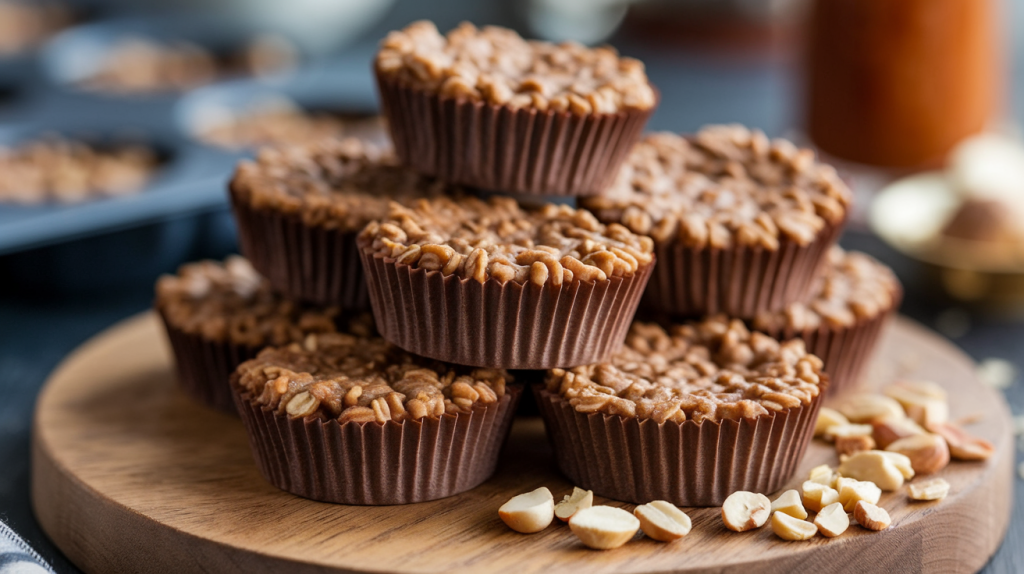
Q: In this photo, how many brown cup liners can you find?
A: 8